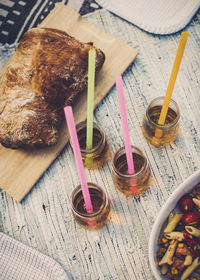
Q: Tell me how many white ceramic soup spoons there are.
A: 0